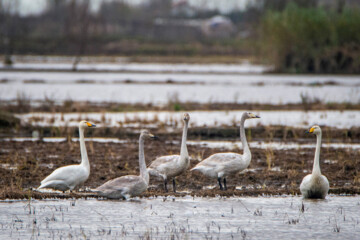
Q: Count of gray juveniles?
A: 3